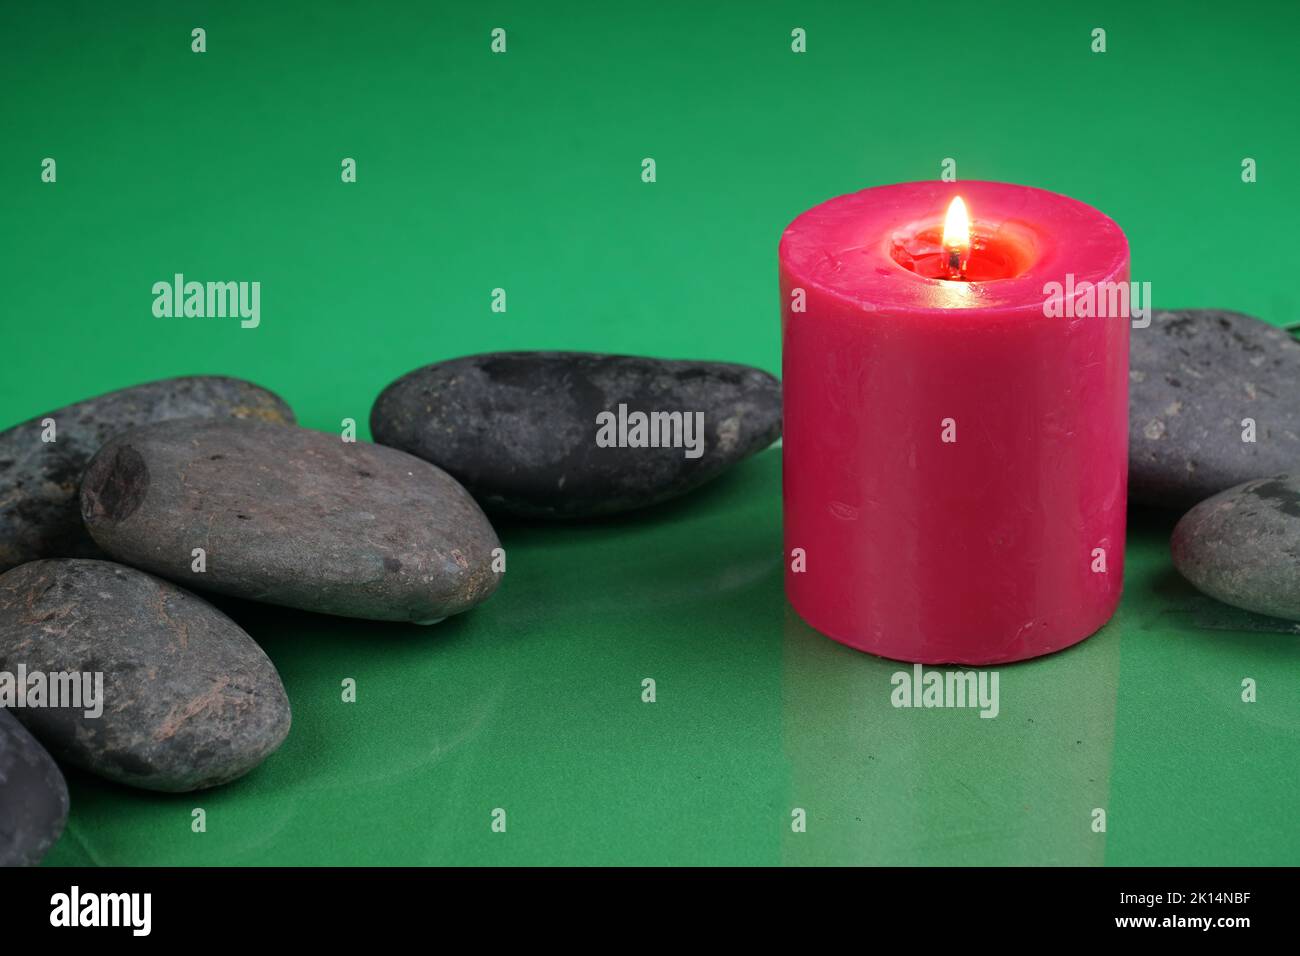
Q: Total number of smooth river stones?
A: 7